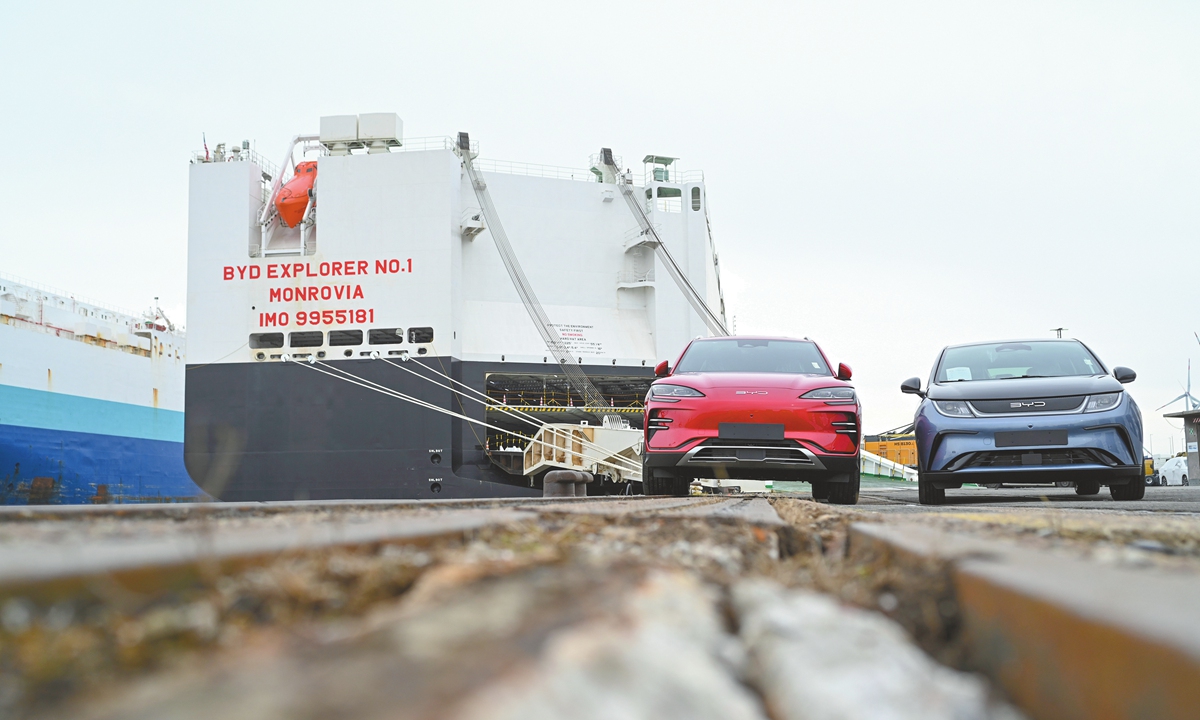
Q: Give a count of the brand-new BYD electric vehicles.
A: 2